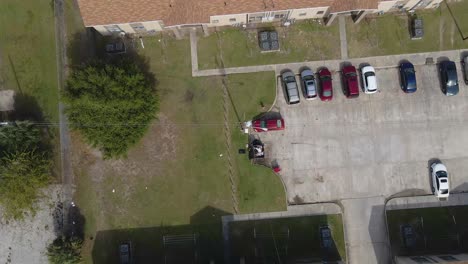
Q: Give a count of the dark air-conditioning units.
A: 14